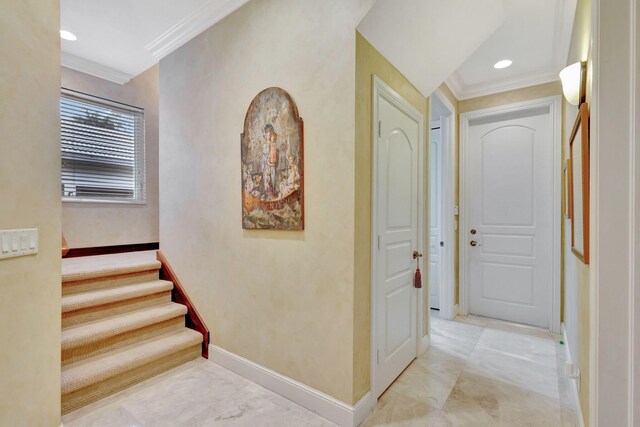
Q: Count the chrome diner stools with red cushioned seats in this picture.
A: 0